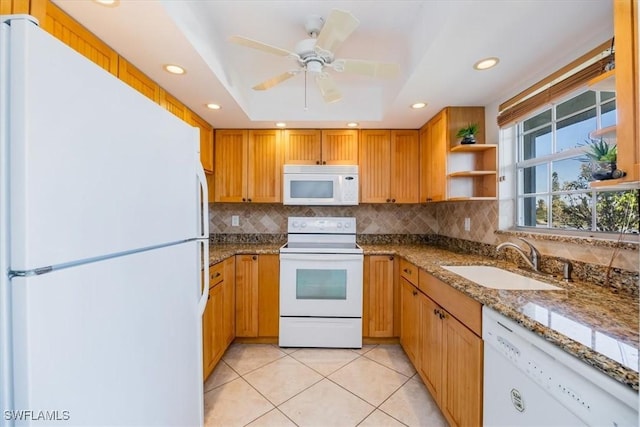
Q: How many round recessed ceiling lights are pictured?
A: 7